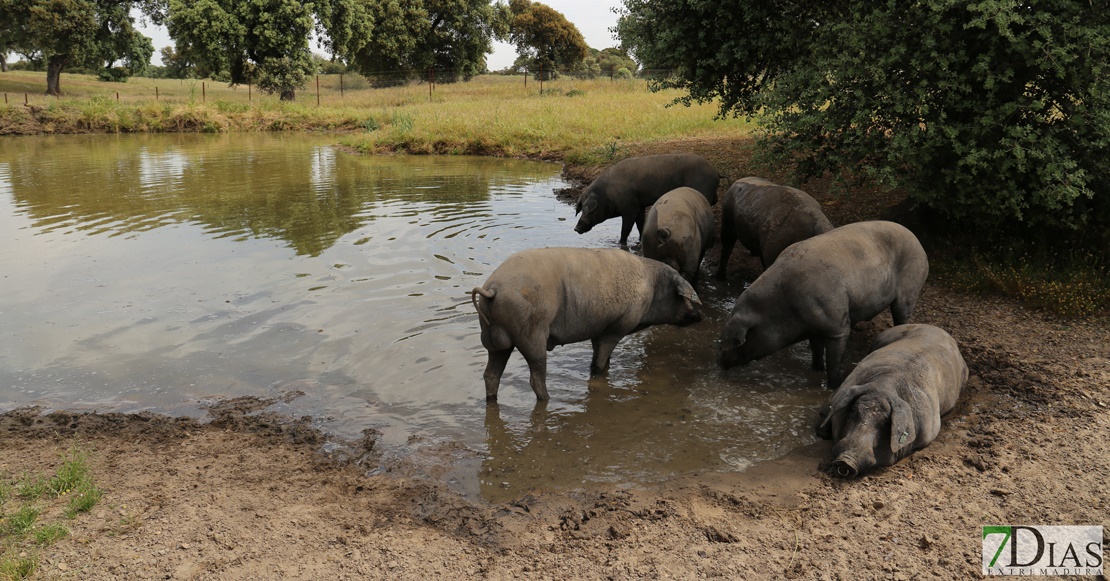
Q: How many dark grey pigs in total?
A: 6